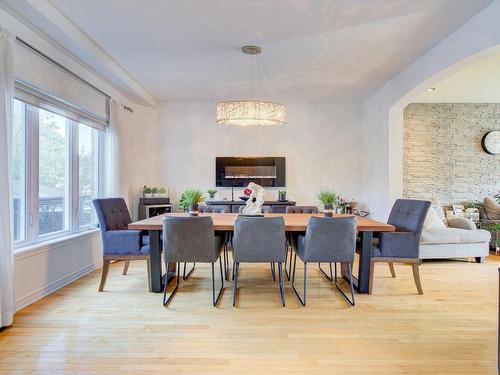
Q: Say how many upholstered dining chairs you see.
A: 8